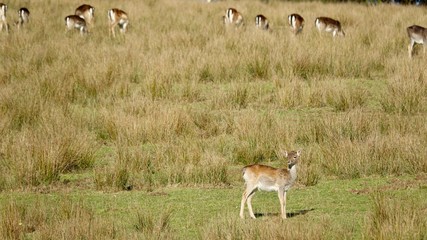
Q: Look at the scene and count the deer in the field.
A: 11